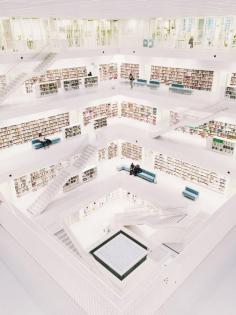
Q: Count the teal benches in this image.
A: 6